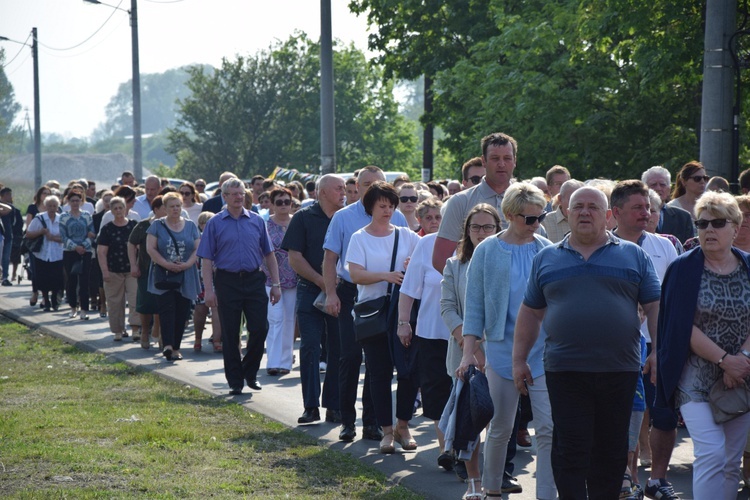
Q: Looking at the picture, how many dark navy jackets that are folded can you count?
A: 1